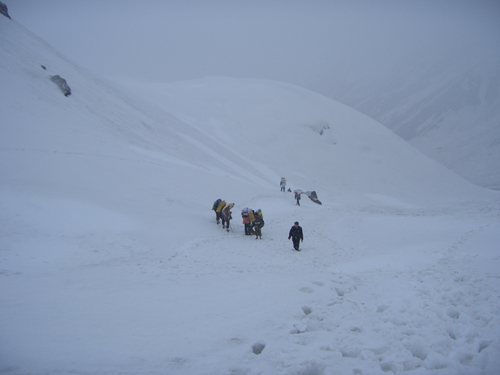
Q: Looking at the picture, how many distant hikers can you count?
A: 2